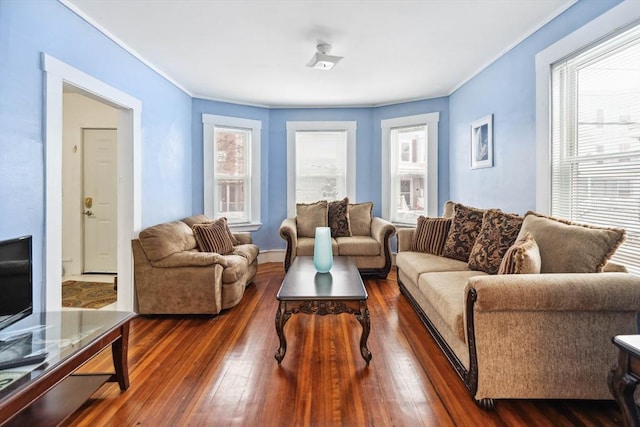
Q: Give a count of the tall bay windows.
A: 3